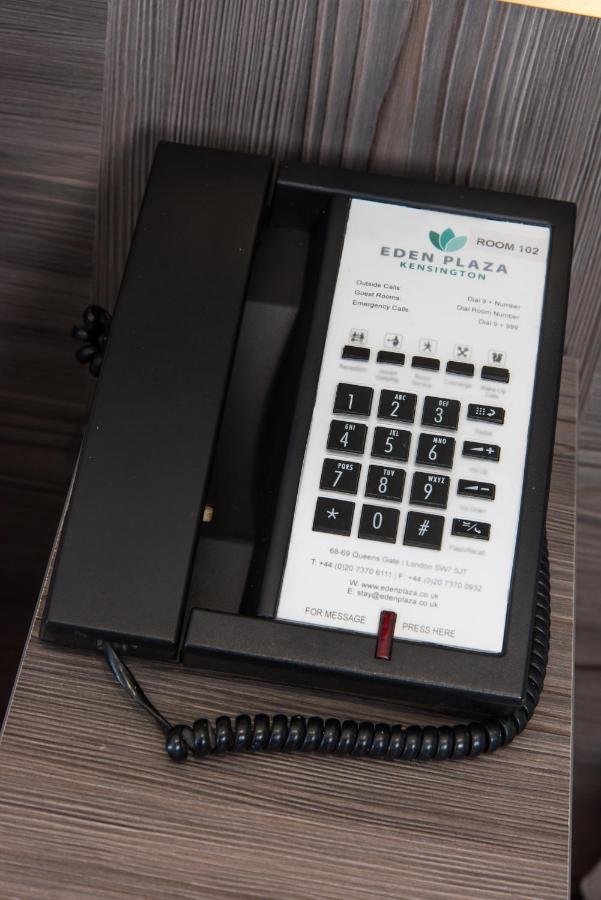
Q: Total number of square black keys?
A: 12